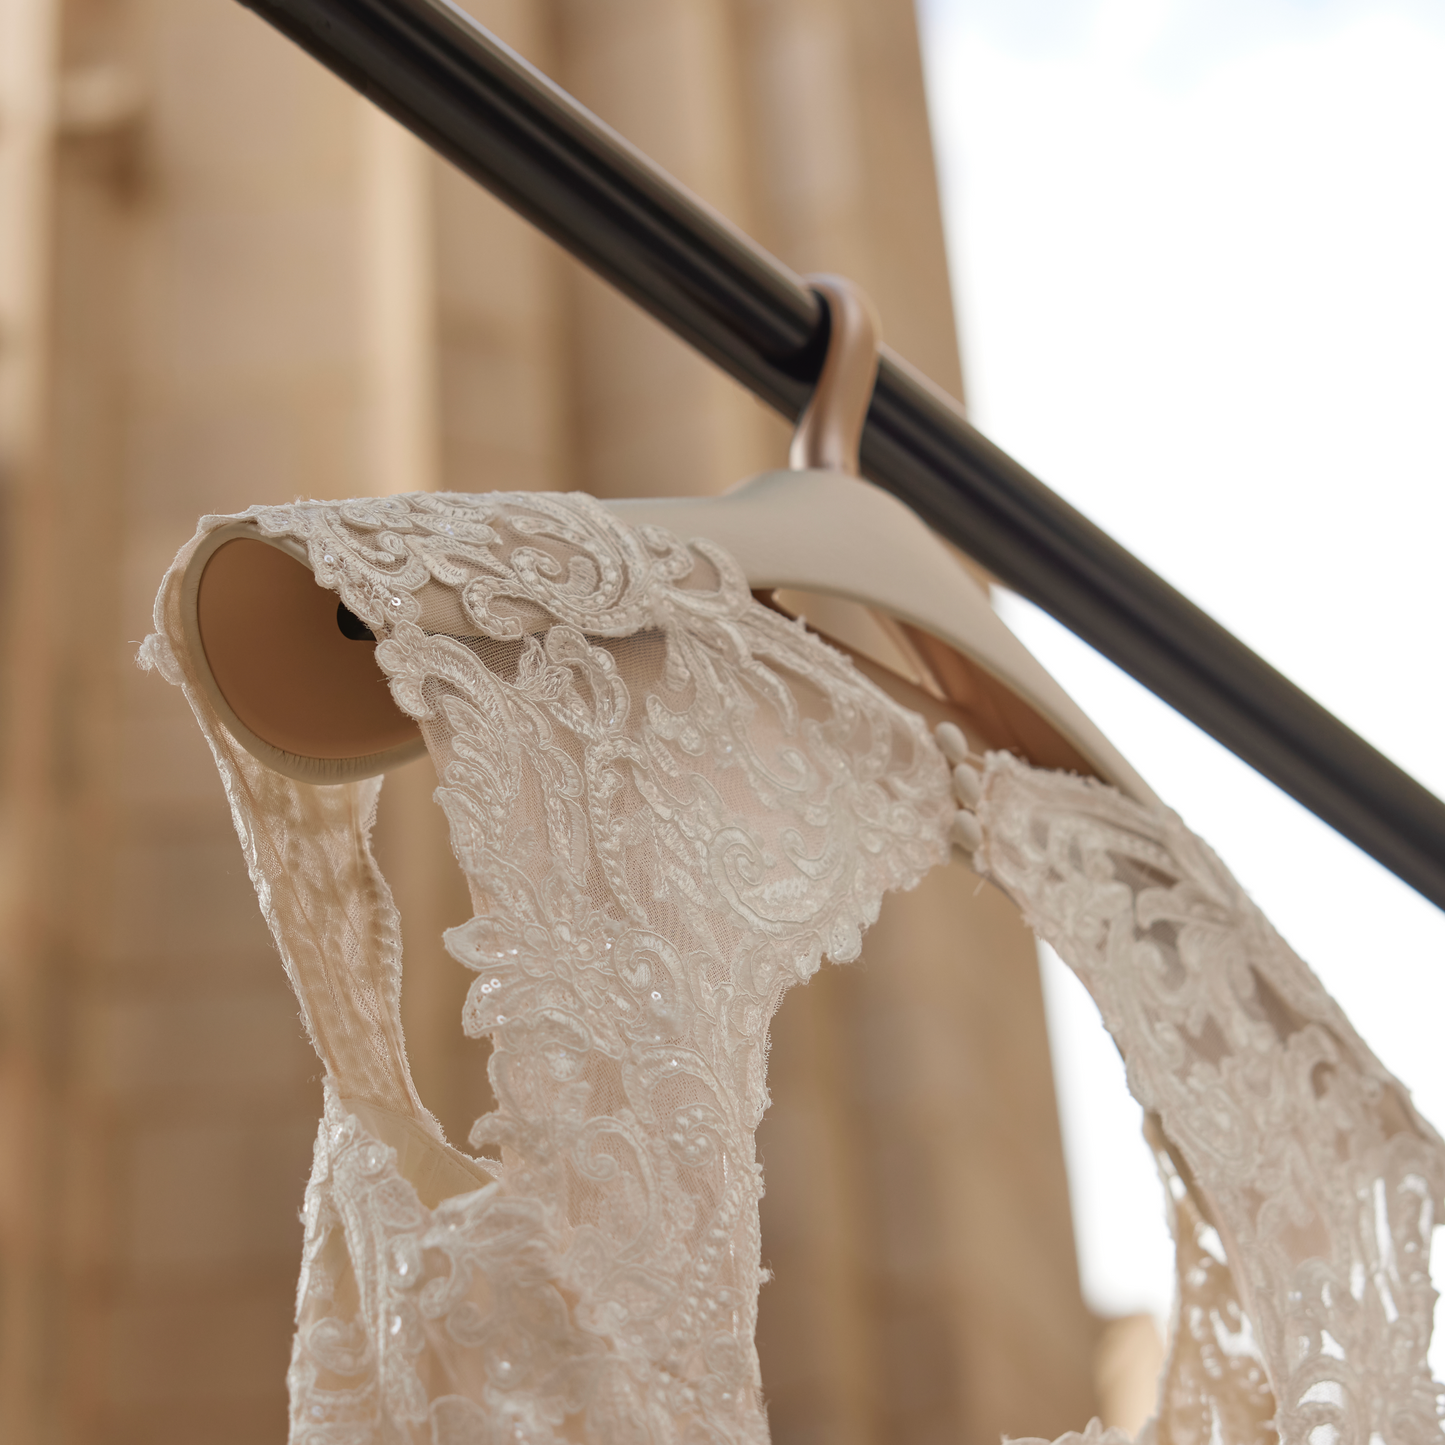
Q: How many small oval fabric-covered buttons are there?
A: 3